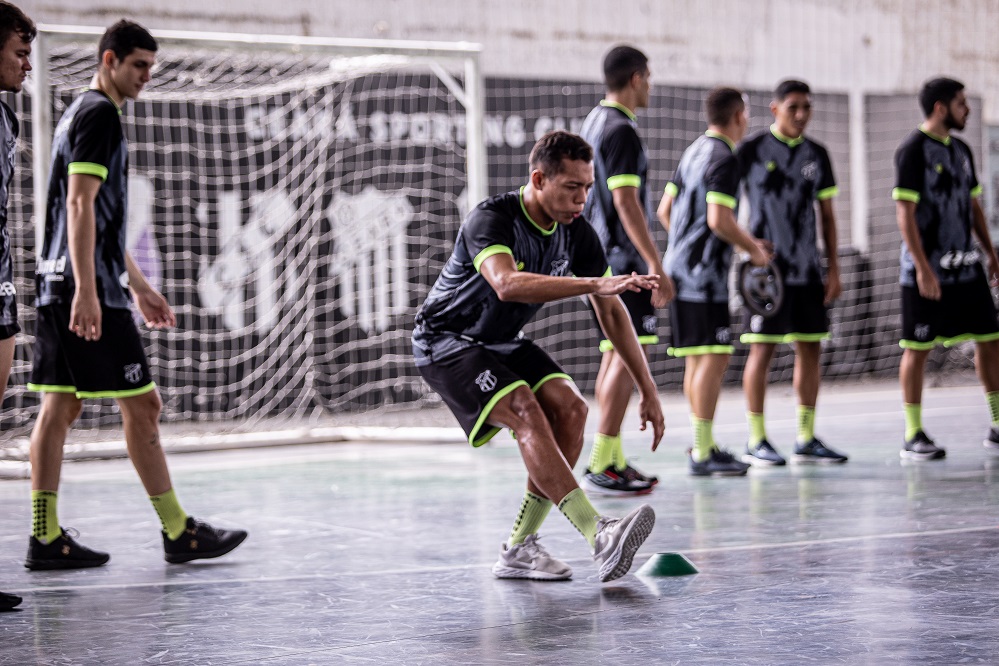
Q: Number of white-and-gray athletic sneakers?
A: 2